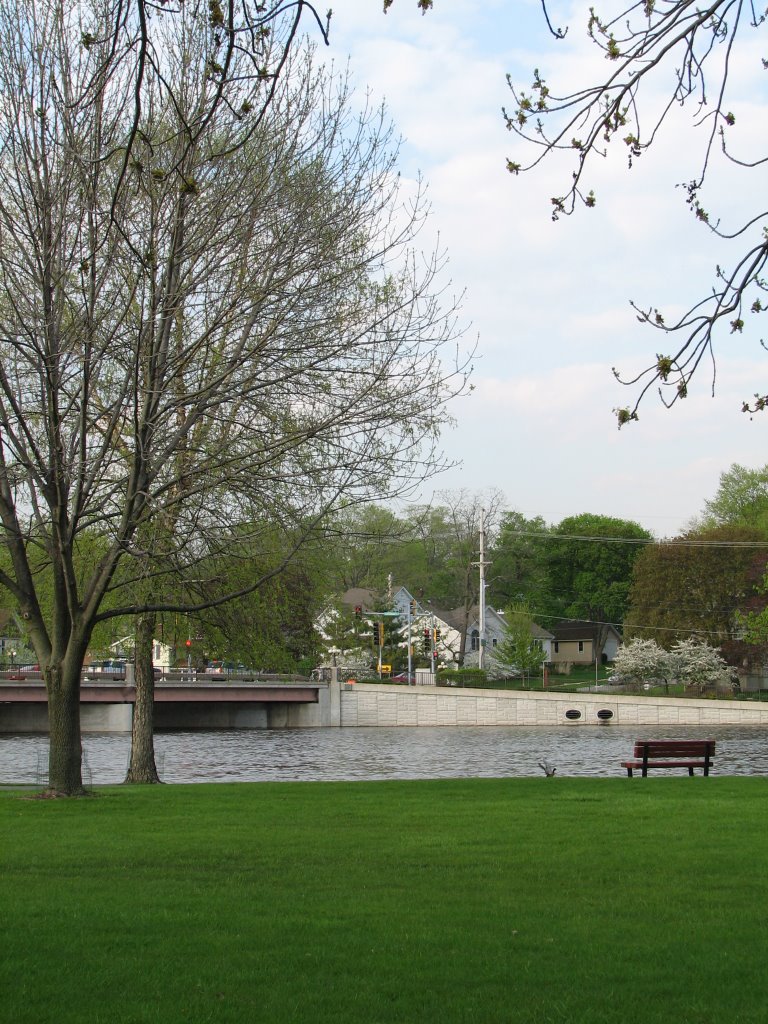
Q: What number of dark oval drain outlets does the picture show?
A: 2